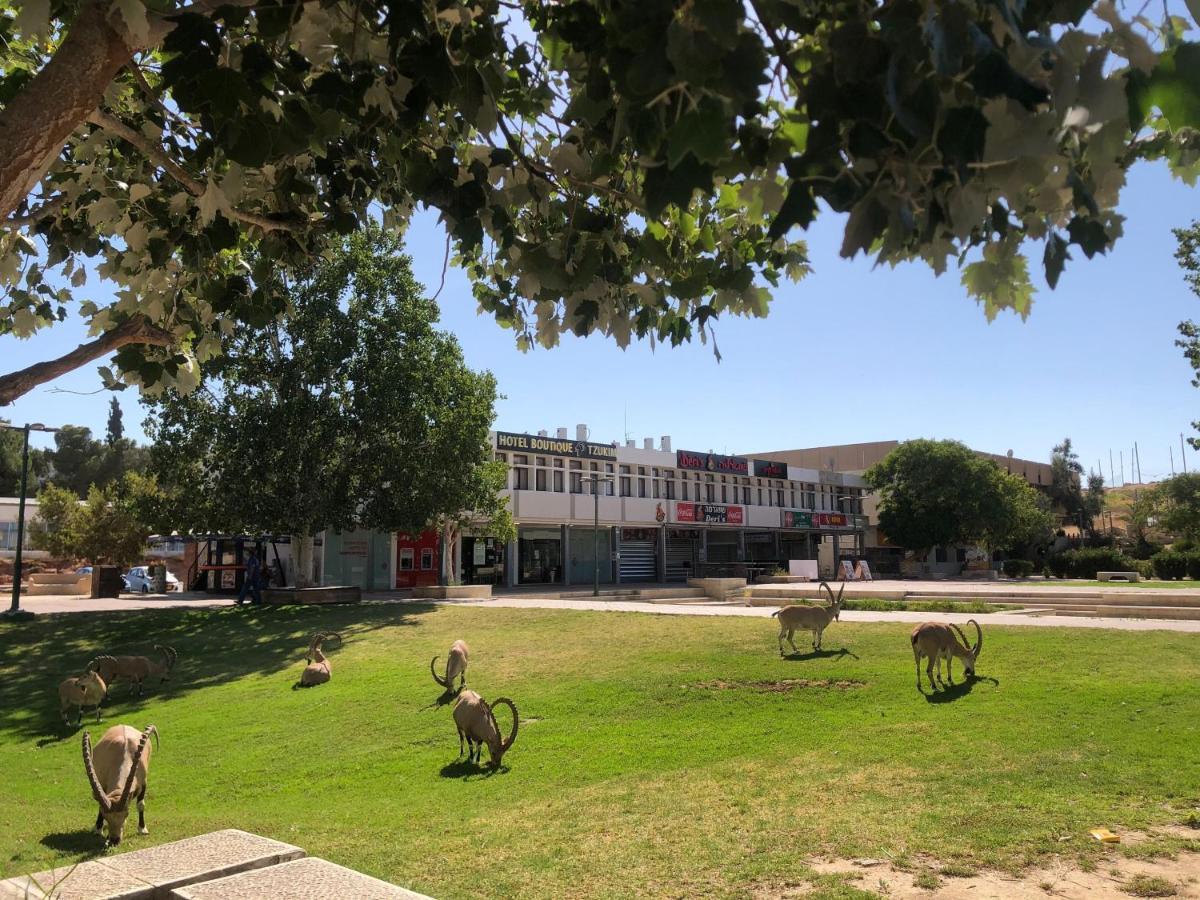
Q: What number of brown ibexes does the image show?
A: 8